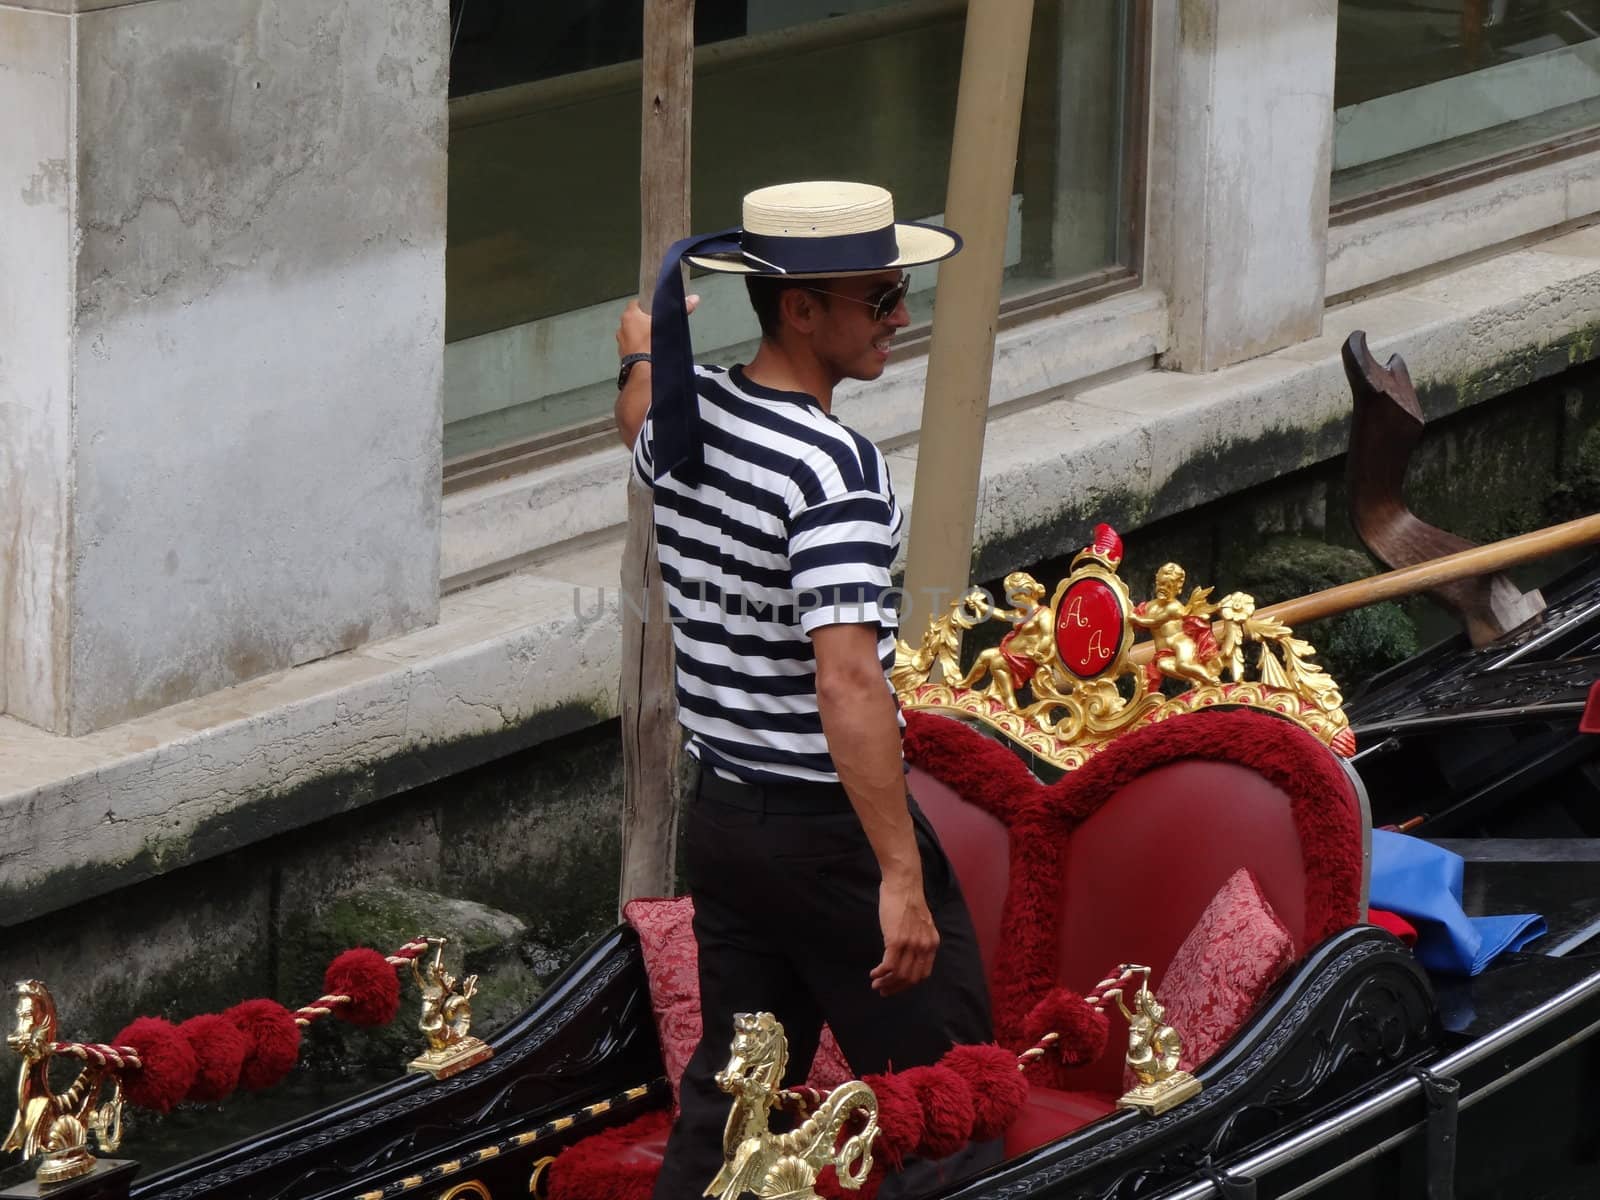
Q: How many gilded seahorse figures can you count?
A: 2